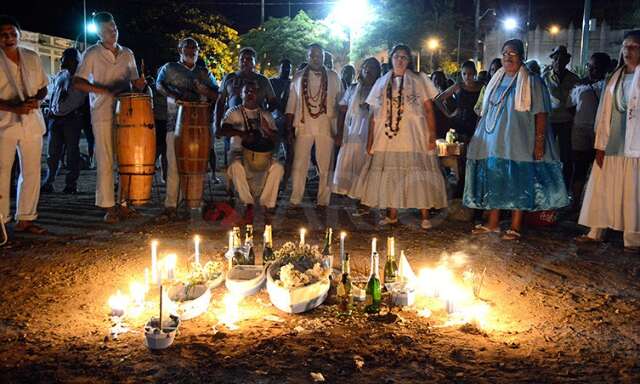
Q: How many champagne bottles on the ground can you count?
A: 7